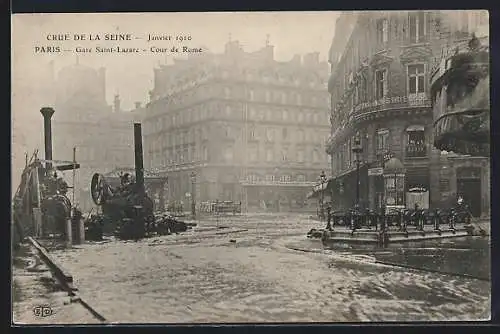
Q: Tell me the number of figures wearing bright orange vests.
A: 0